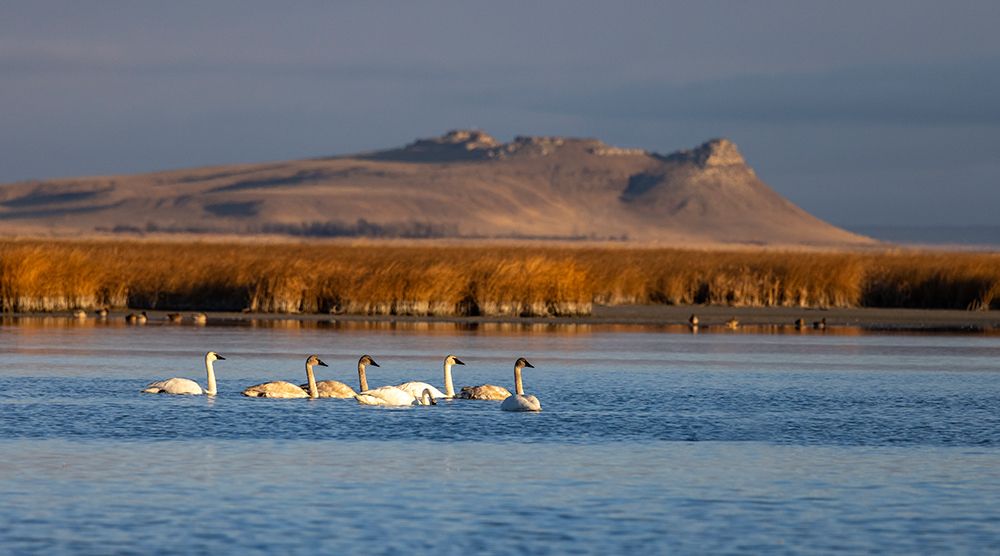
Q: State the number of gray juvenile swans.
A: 3